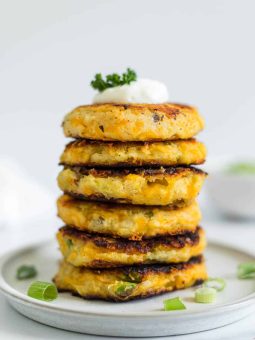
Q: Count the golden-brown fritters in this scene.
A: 6